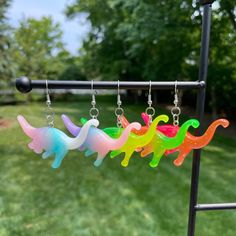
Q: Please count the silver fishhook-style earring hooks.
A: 5